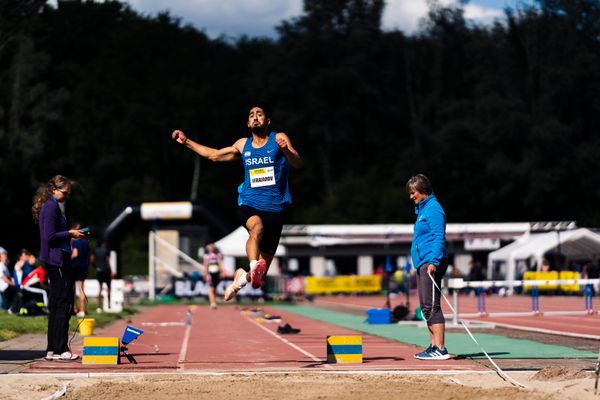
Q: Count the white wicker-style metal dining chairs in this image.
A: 0